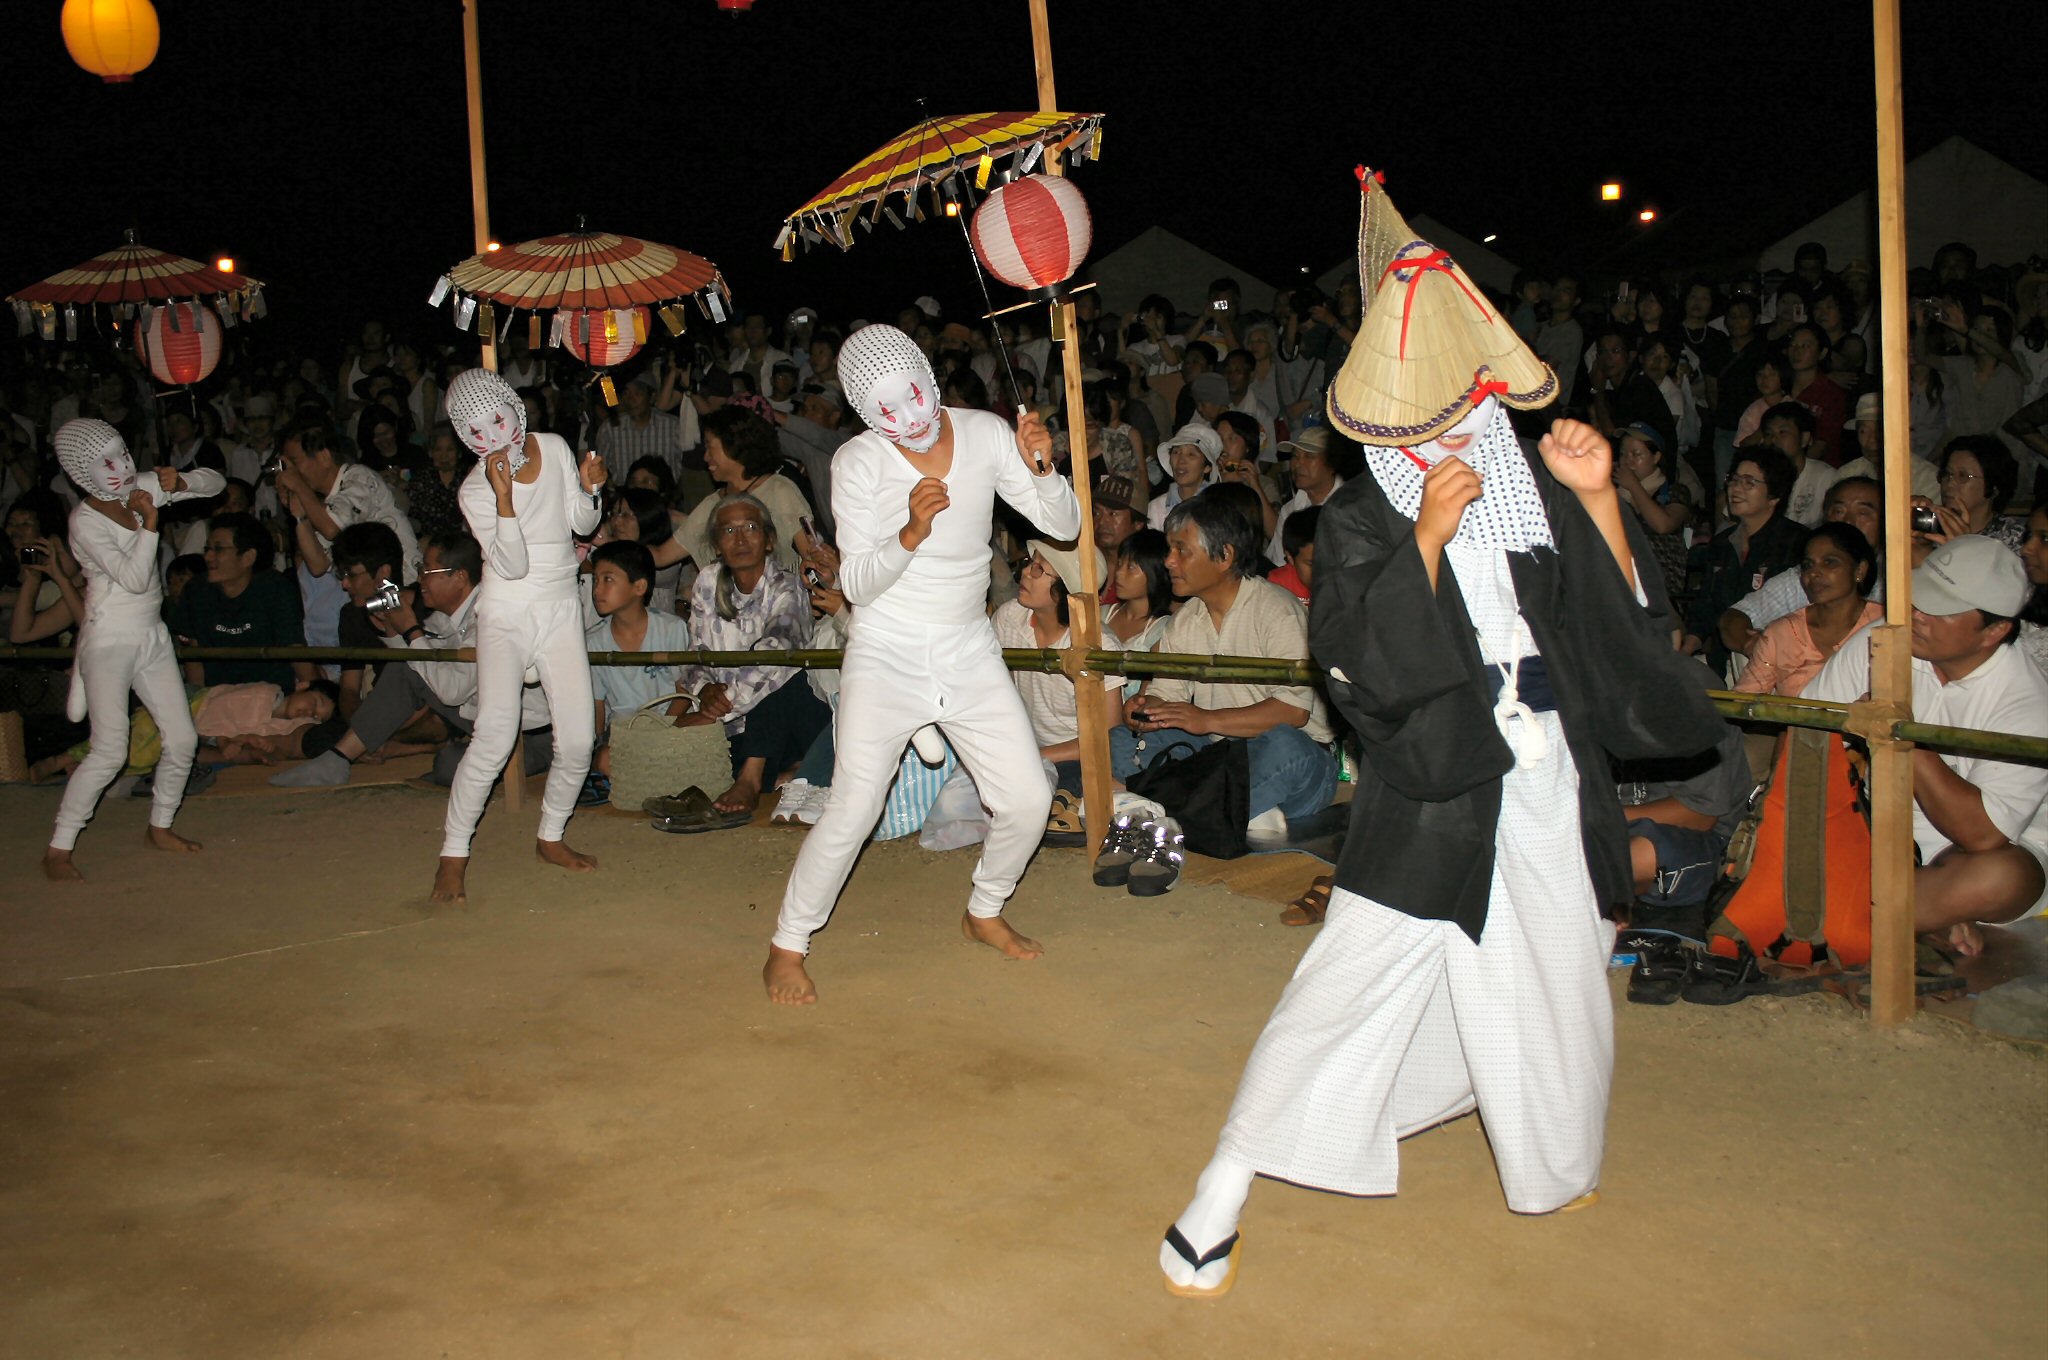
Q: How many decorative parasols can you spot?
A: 3